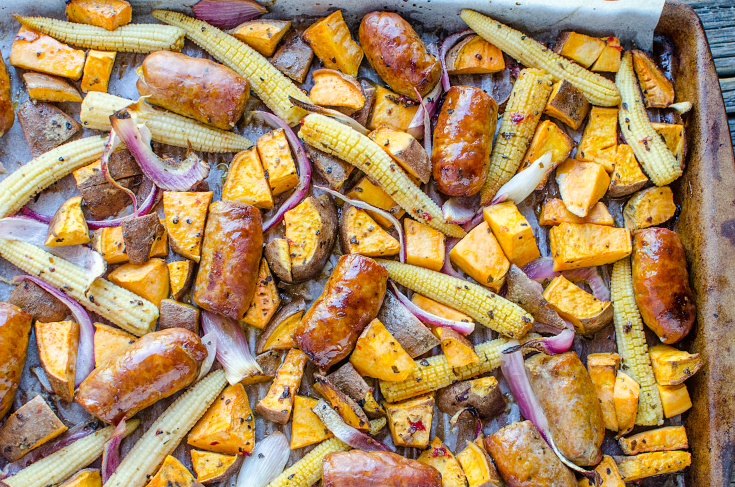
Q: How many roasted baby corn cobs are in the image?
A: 15